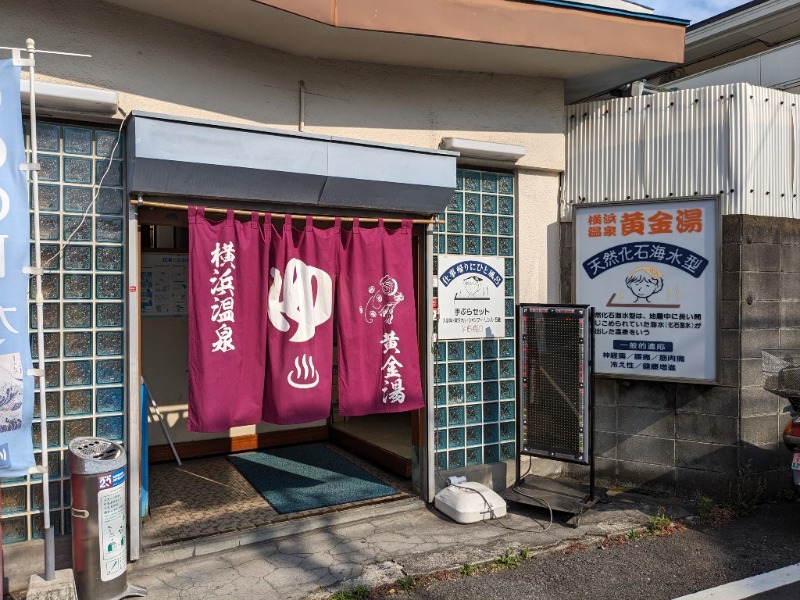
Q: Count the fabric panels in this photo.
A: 3